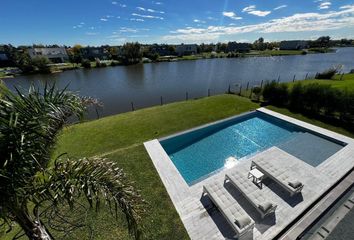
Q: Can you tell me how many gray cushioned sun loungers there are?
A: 3